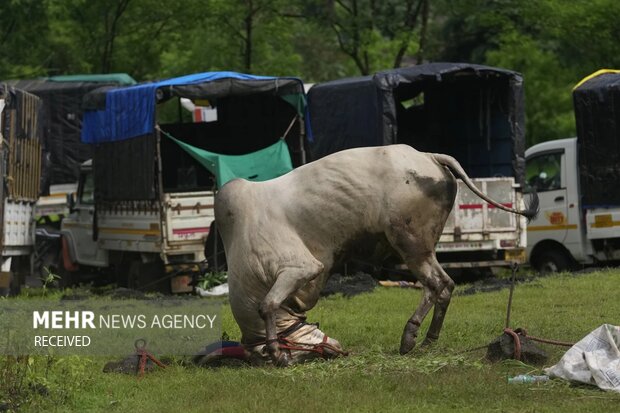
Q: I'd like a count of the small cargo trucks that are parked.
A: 5